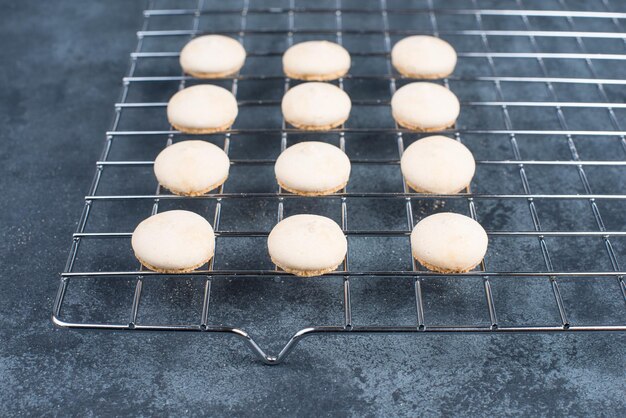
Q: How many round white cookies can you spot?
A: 12